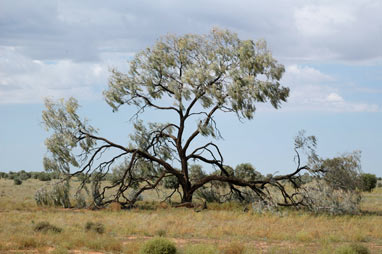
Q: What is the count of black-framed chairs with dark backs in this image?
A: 0